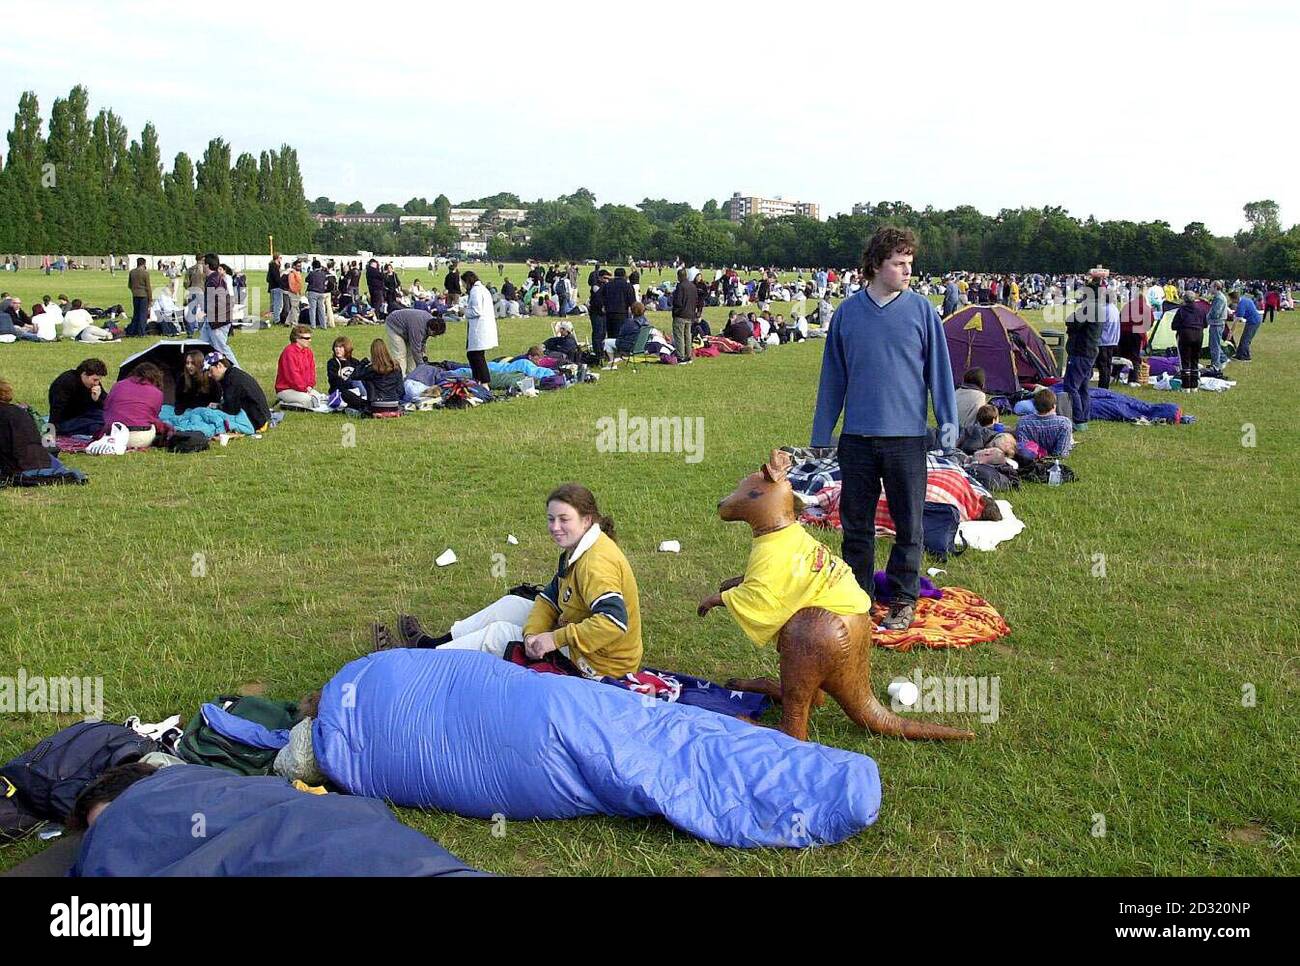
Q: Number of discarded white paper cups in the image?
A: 5